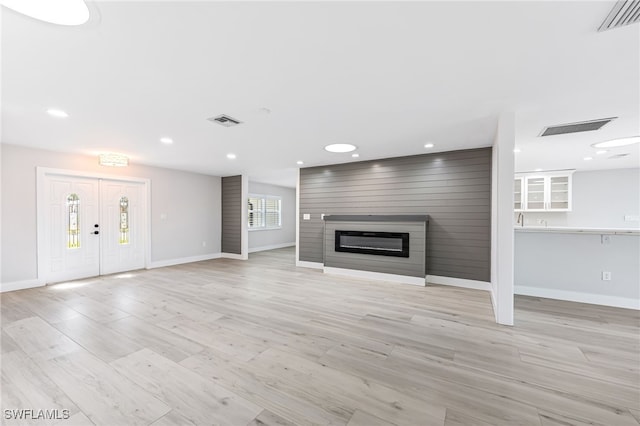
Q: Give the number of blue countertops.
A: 0